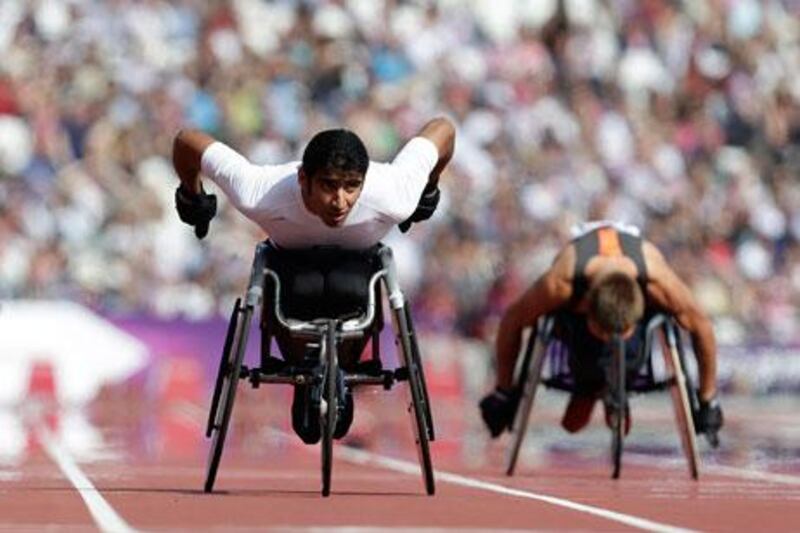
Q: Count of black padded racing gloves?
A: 4